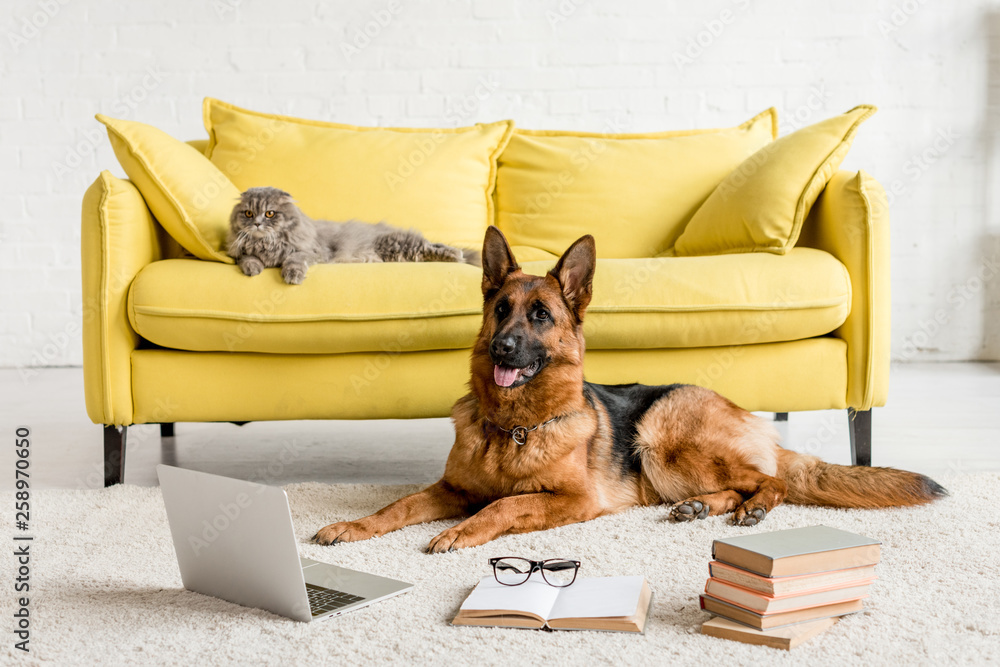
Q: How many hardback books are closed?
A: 4